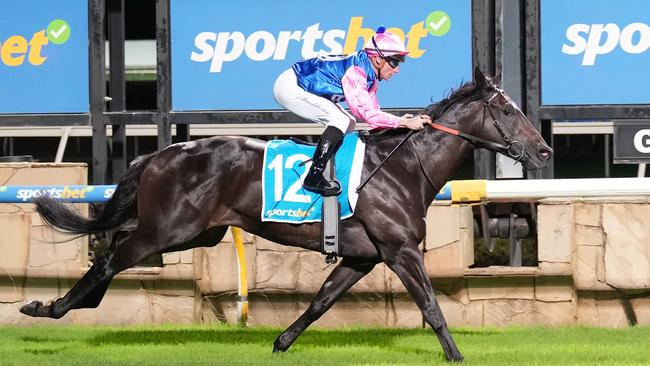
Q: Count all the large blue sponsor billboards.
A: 3